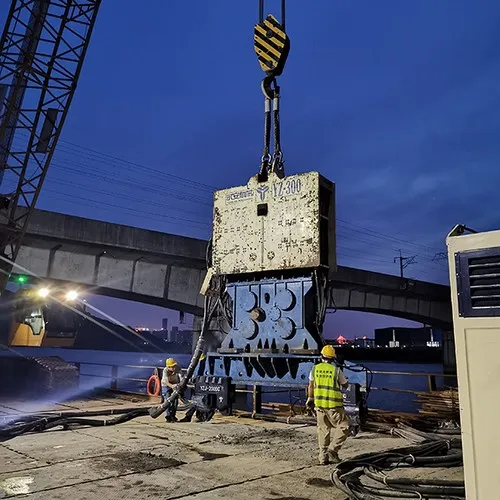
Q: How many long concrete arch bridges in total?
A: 1